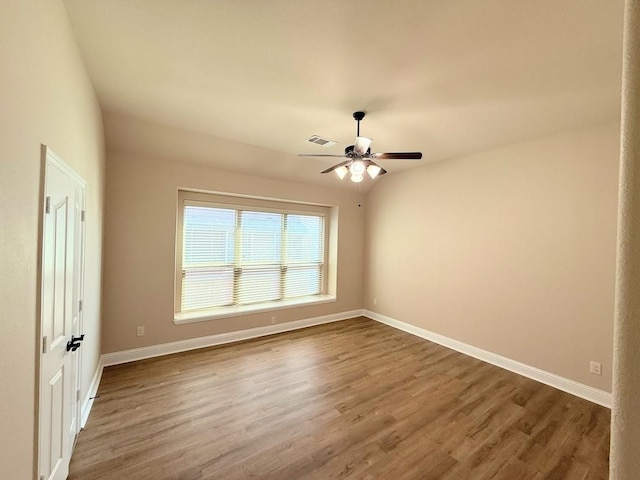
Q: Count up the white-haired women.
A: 0